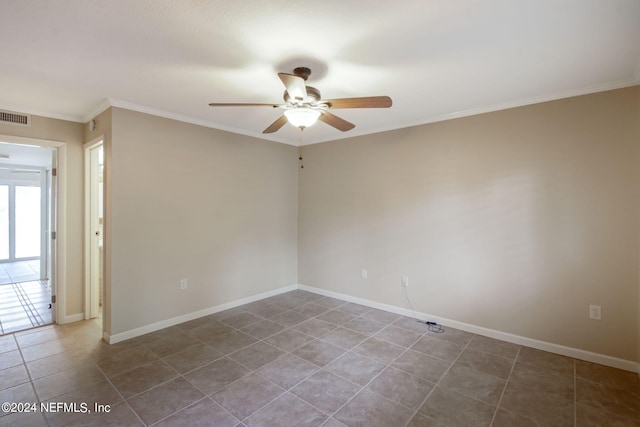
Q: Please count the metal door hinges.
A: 3